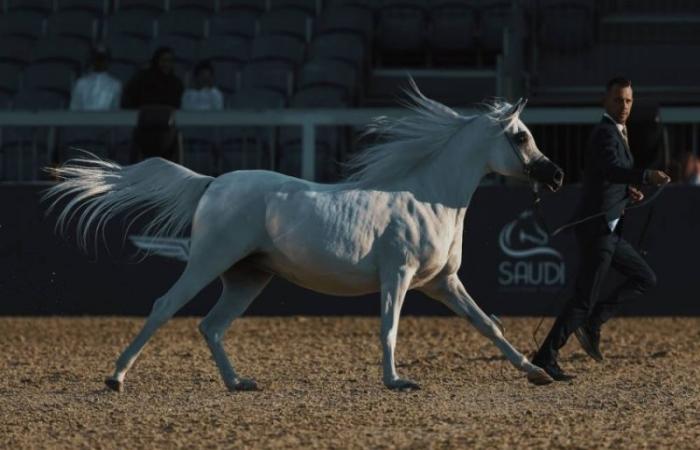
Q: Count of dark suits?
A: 1